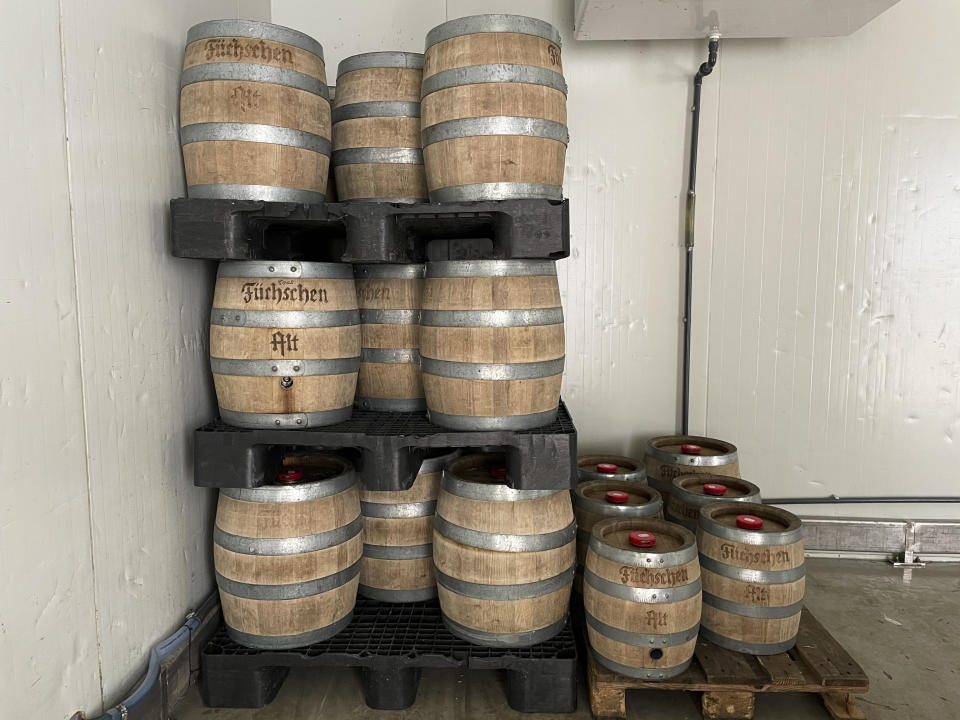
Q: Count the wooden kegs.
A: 15